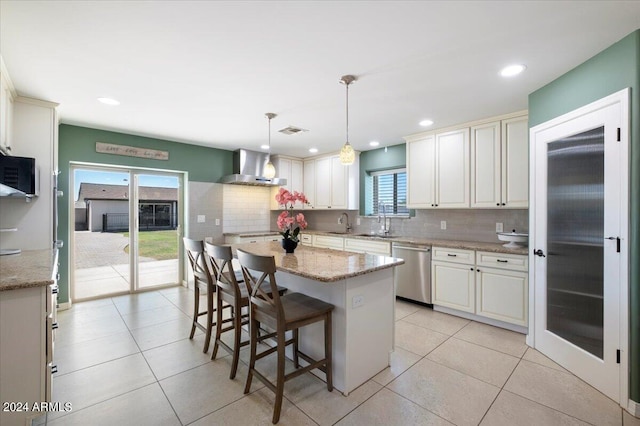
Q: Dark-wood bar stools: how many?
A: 3